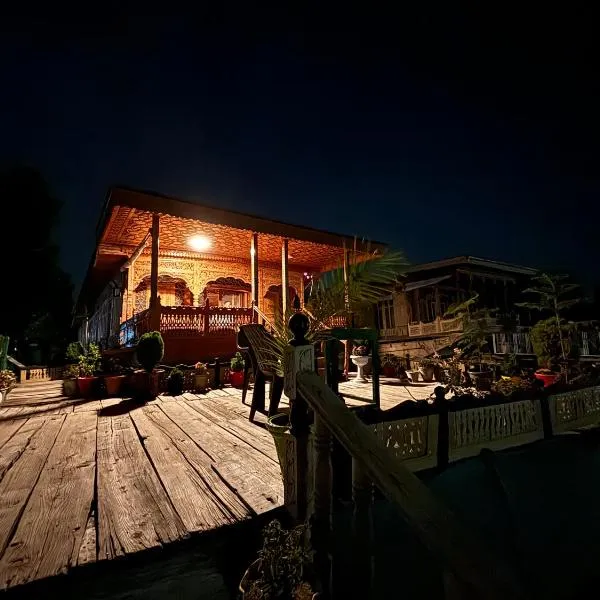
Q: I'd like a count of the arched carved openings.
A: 3